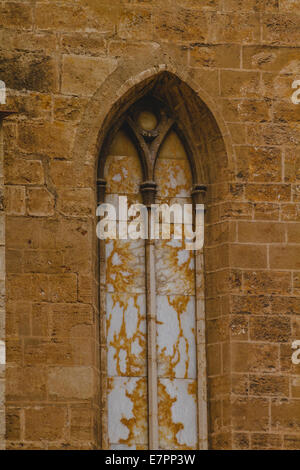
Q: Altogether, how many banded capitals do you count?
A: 3